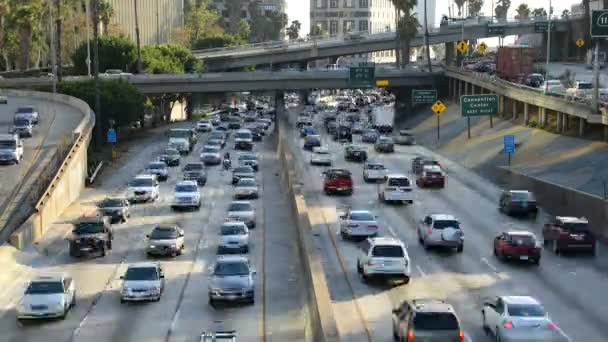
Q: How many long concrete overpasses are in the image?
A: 2